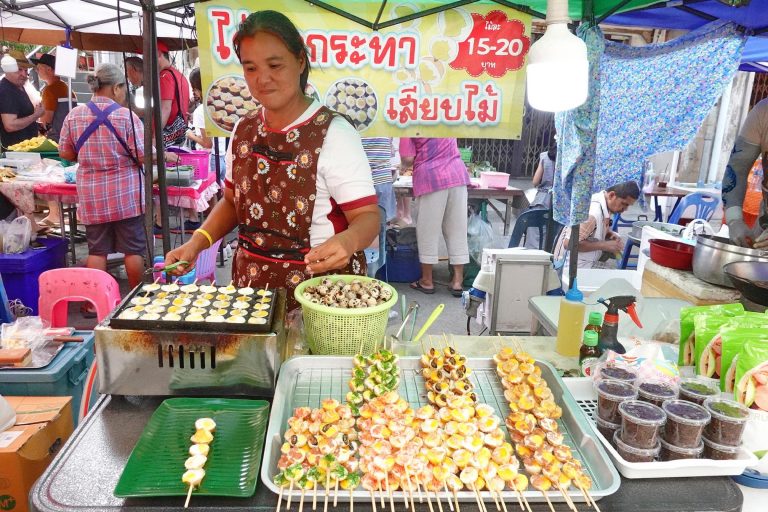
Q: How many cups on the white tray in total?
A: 11